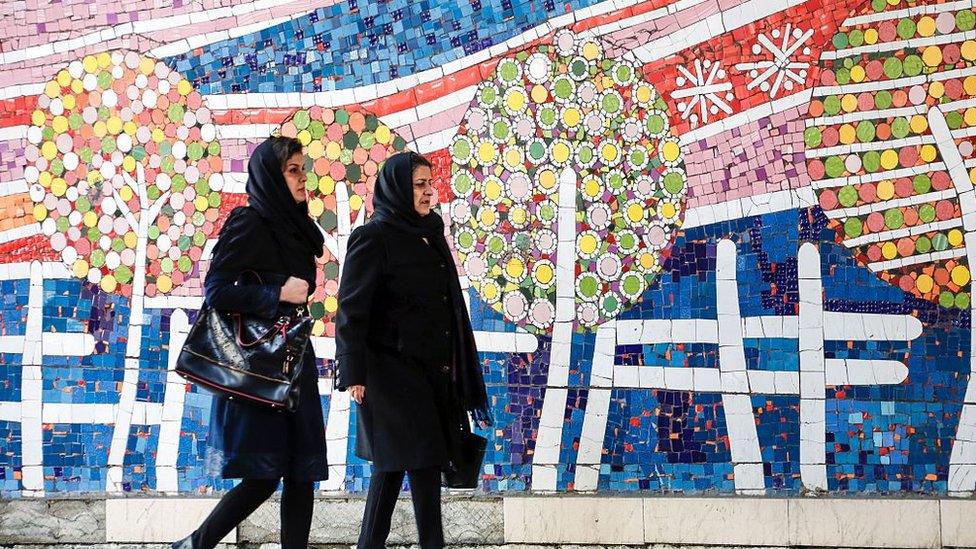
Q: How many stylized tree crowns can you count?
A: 4